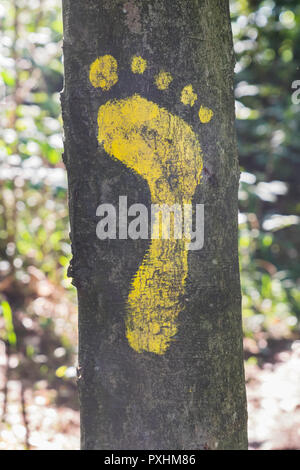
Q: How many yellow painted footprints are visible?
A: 1